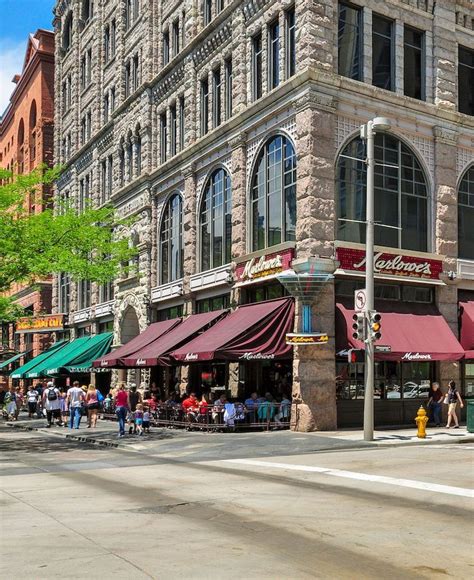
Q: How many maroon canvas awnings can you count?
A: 5